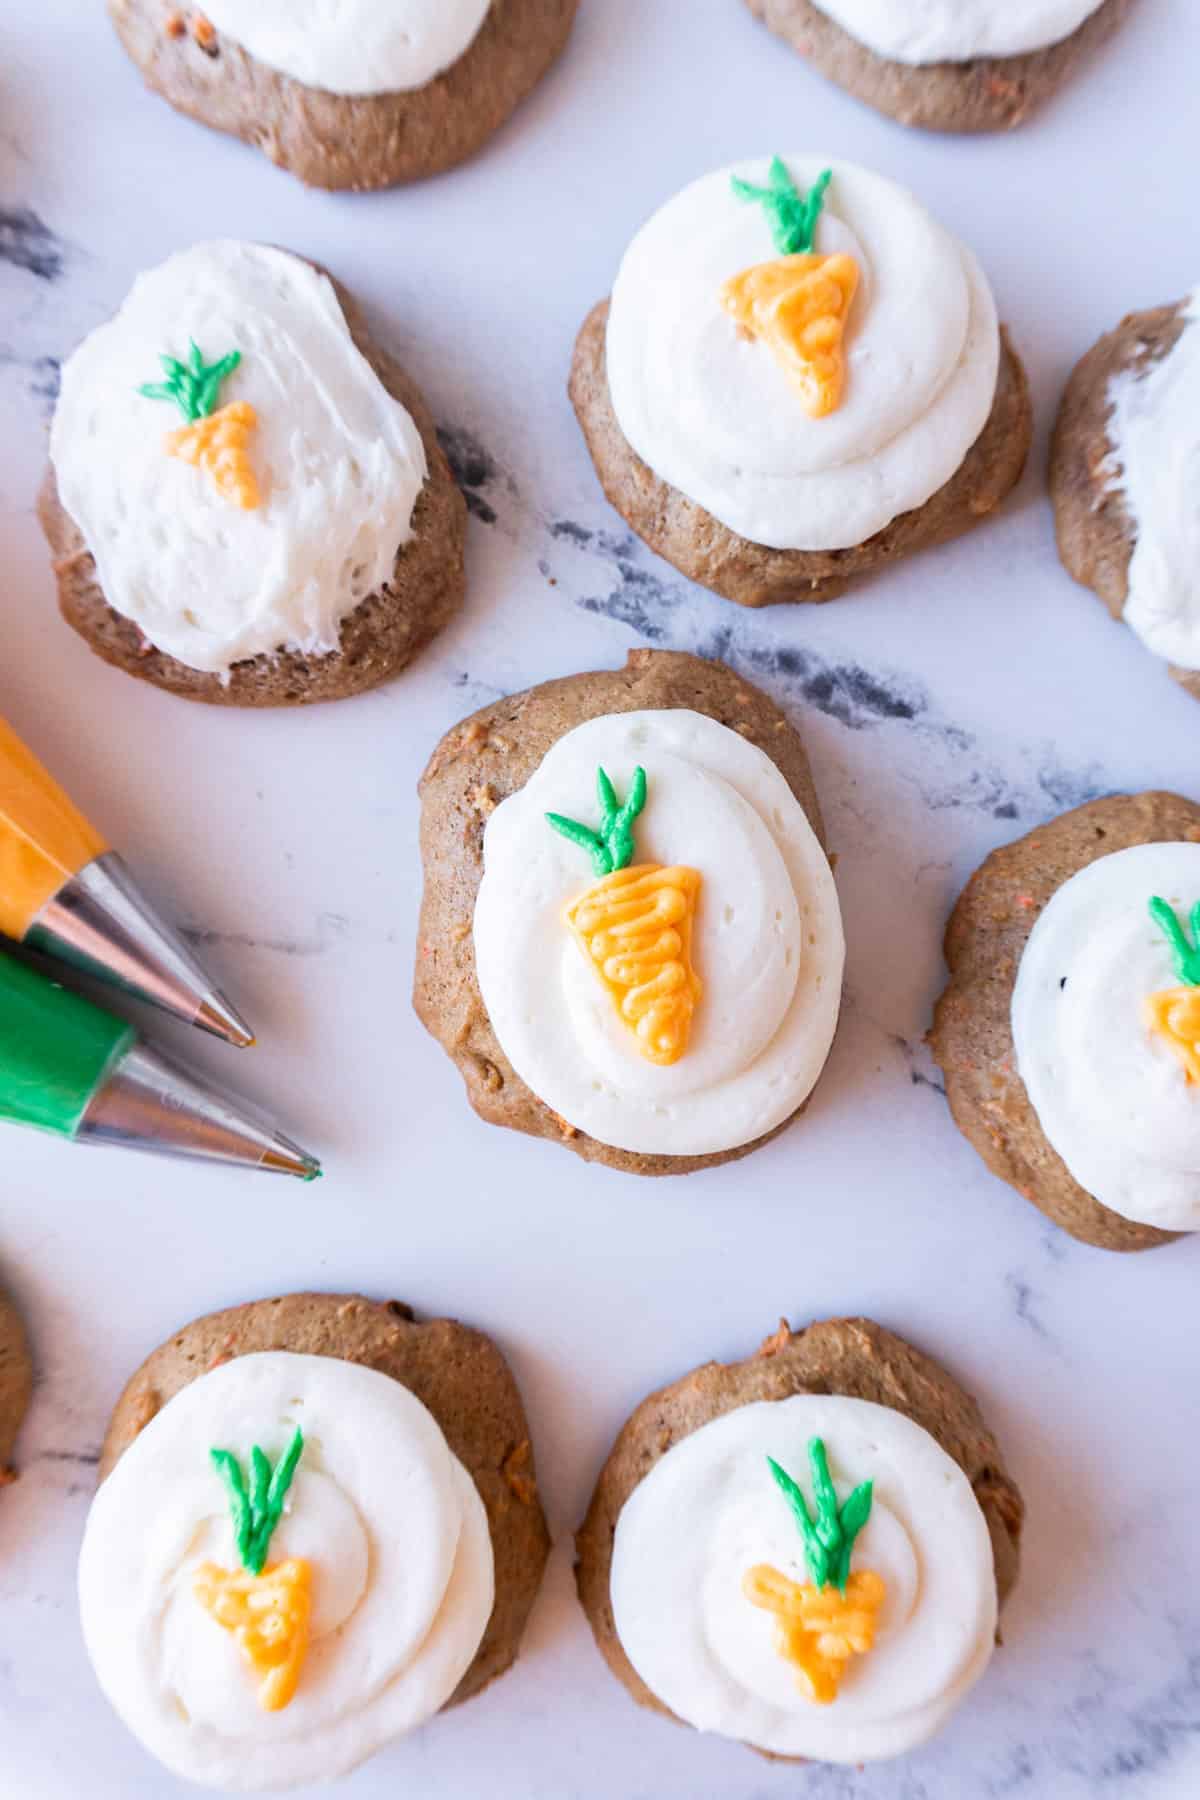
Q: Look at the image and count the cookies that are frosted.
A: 9